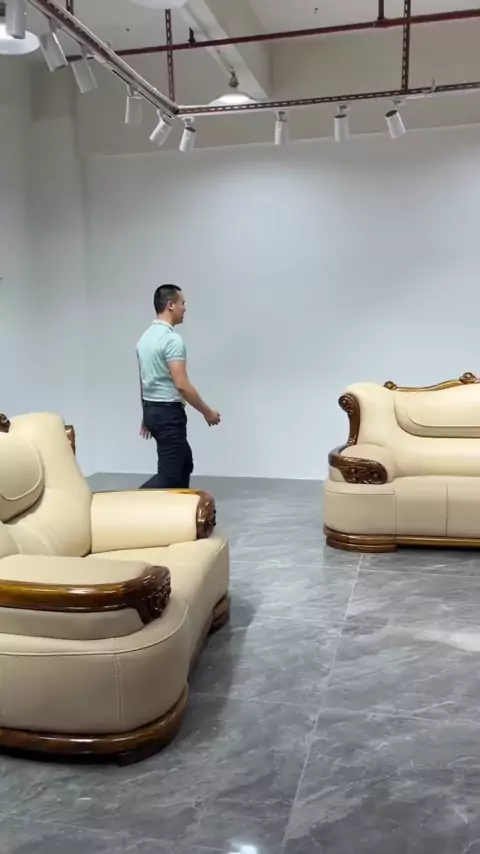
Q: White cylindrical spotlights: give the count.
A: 9